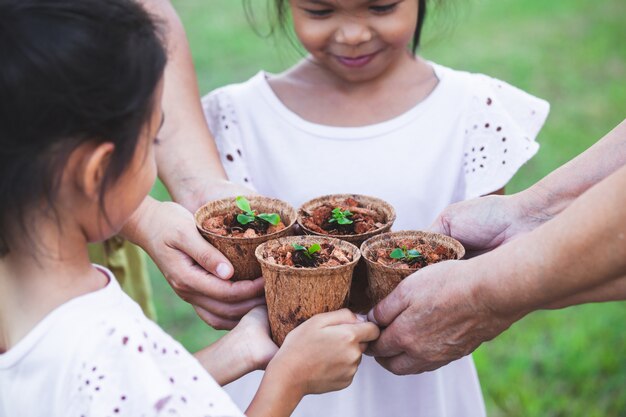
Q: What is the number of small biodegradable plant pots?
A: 4